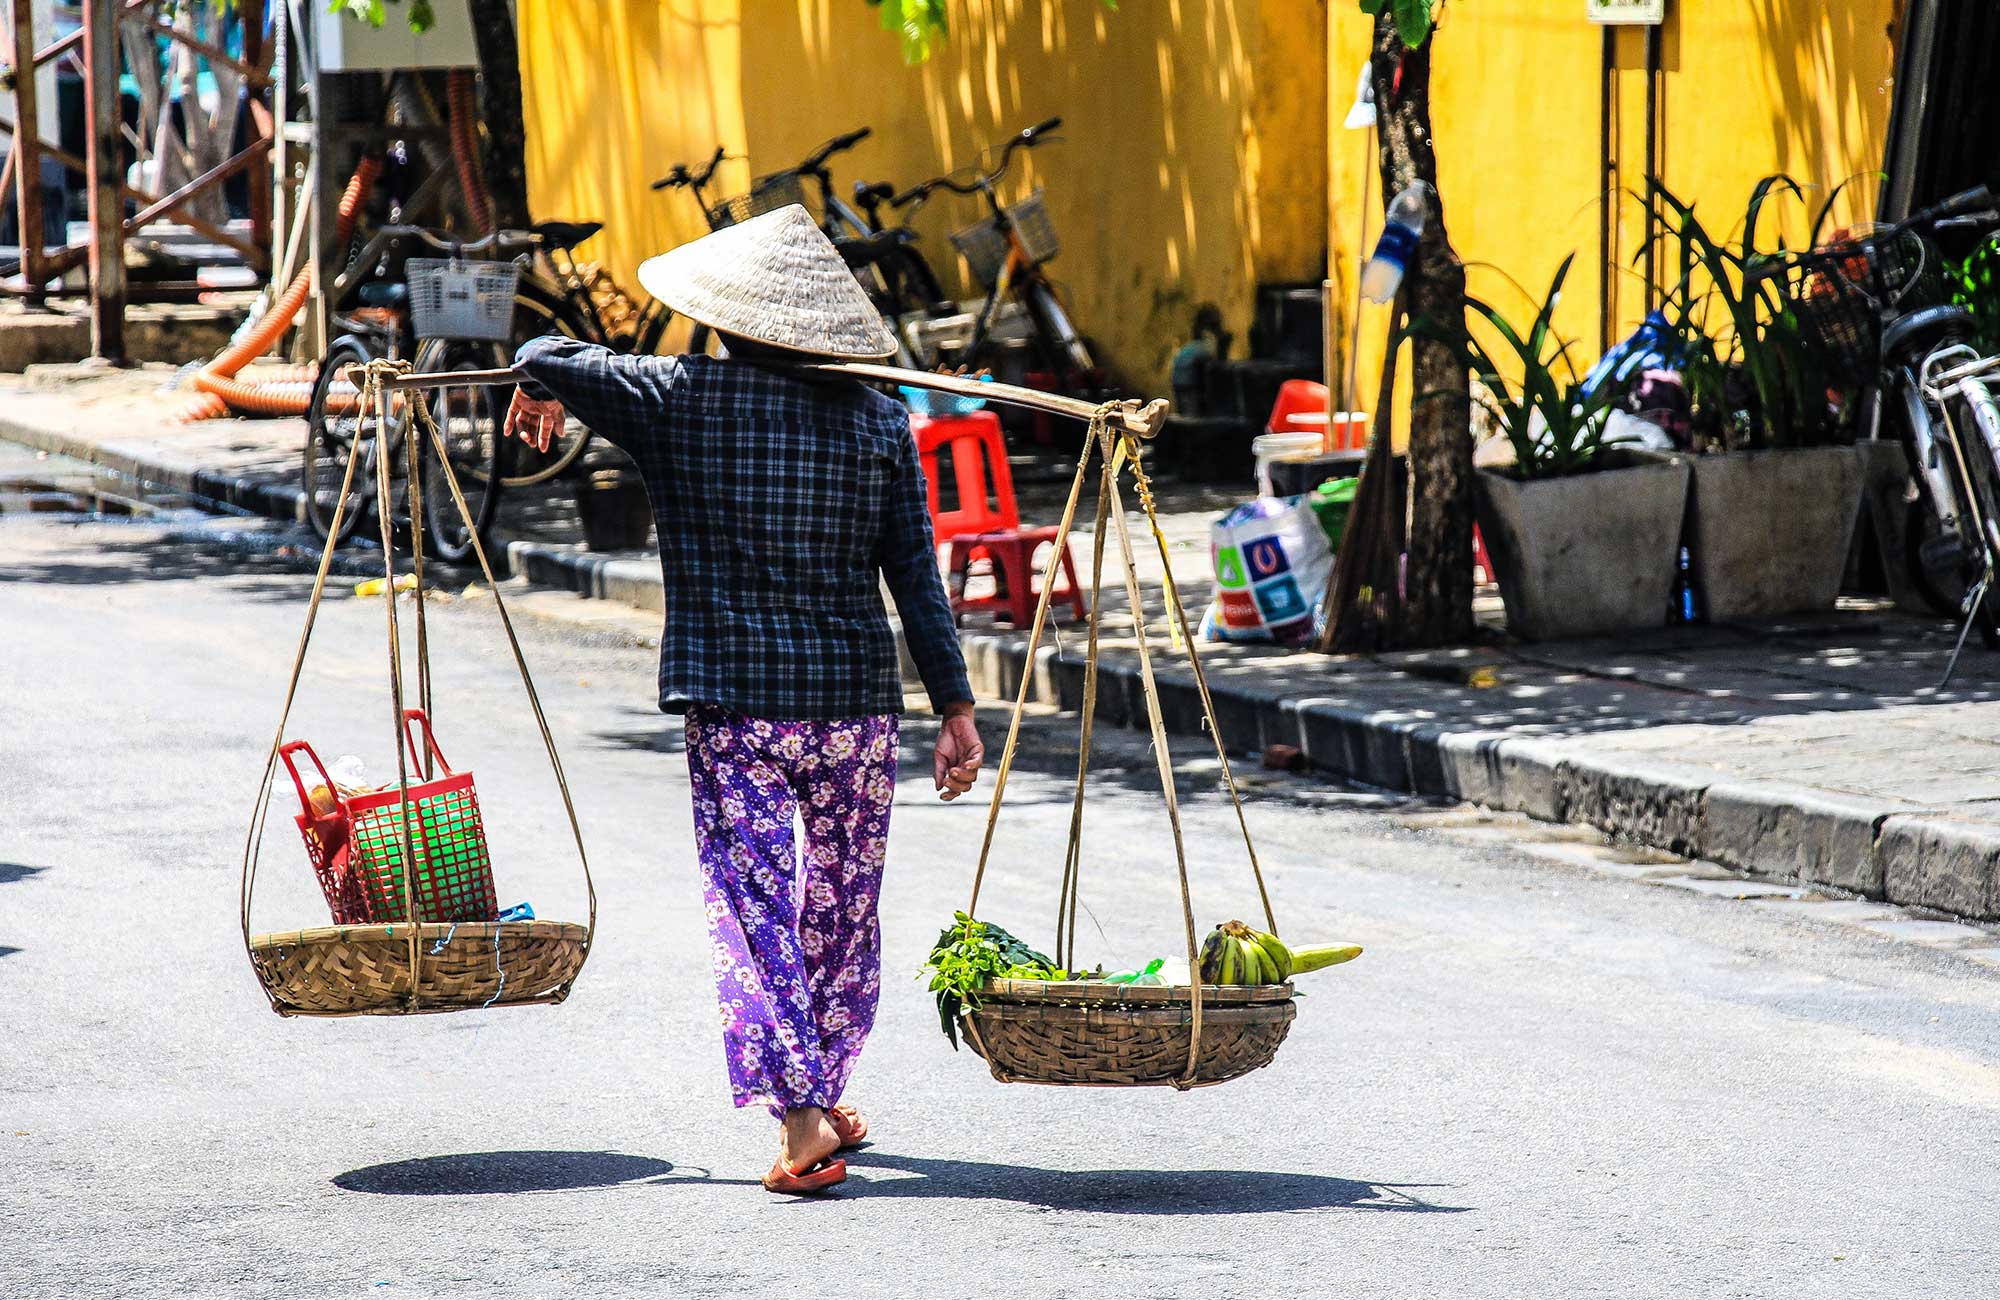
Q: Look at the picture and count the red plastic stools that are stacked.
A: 2